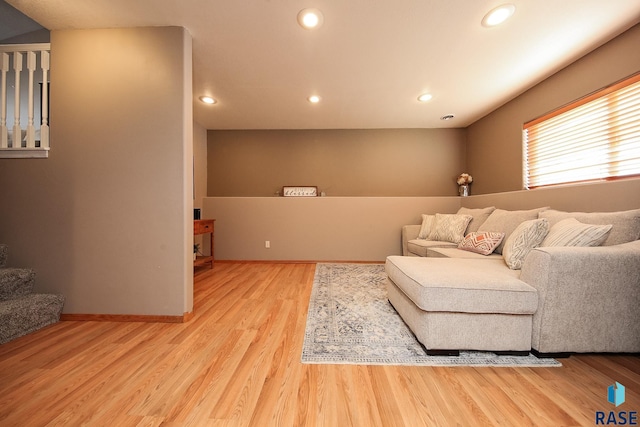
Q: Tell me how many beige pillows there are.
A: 4